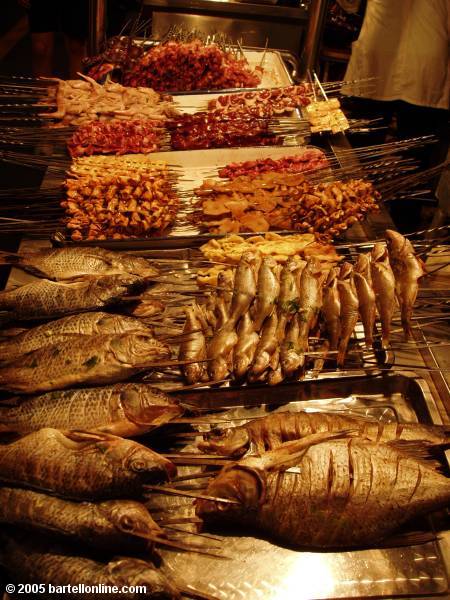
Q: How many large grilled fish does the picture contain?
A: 10